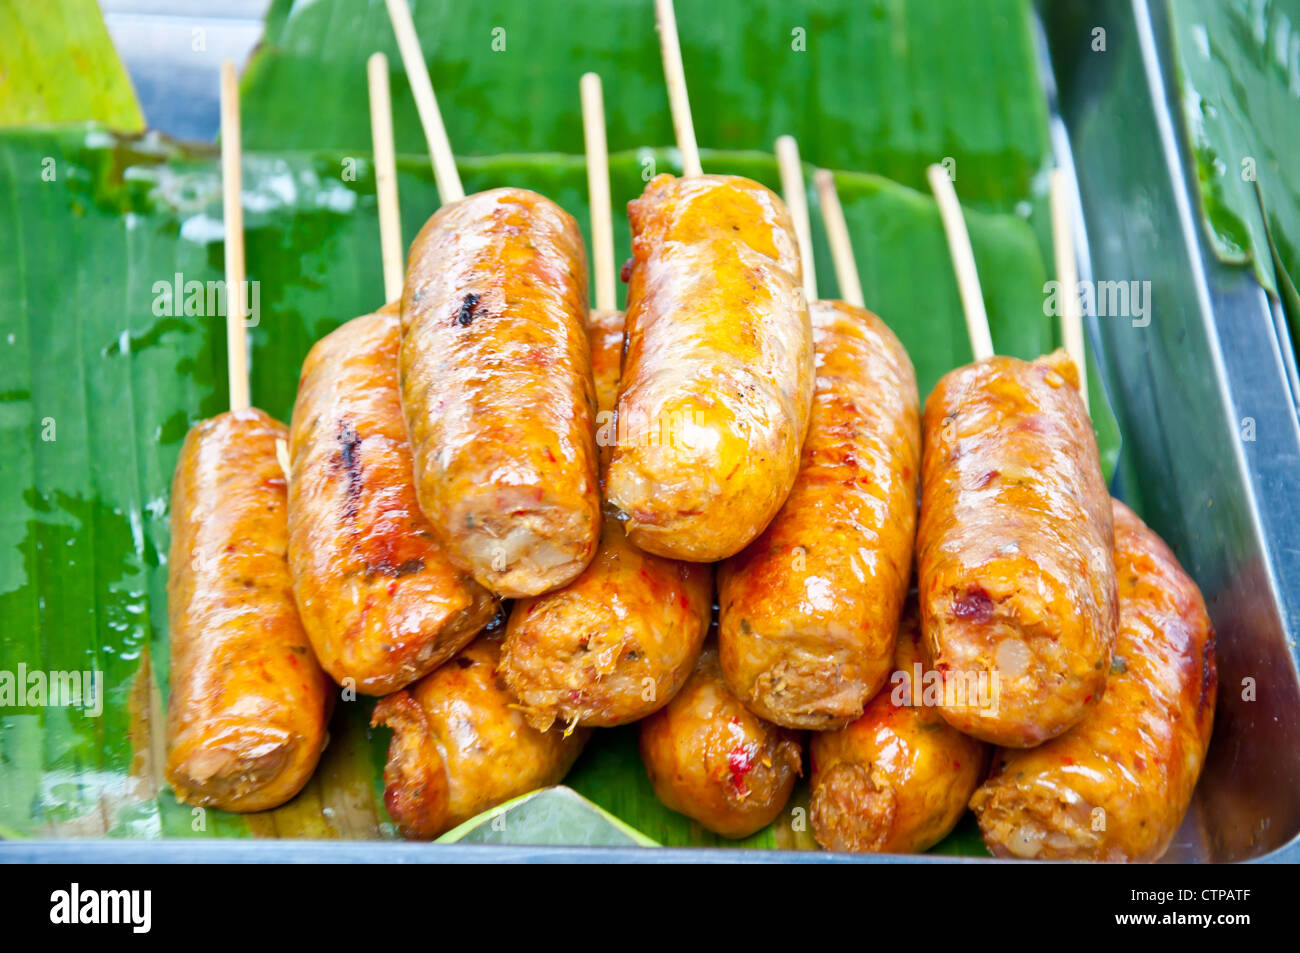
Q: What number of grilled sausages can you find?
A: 11